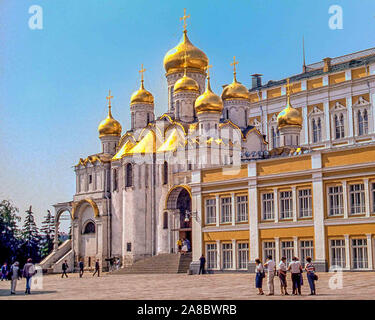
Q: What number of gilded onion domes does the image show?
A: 7